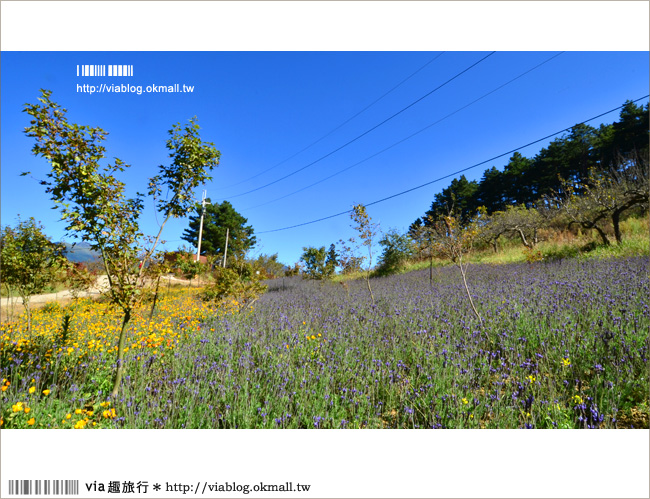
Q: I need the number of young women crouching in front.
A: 0